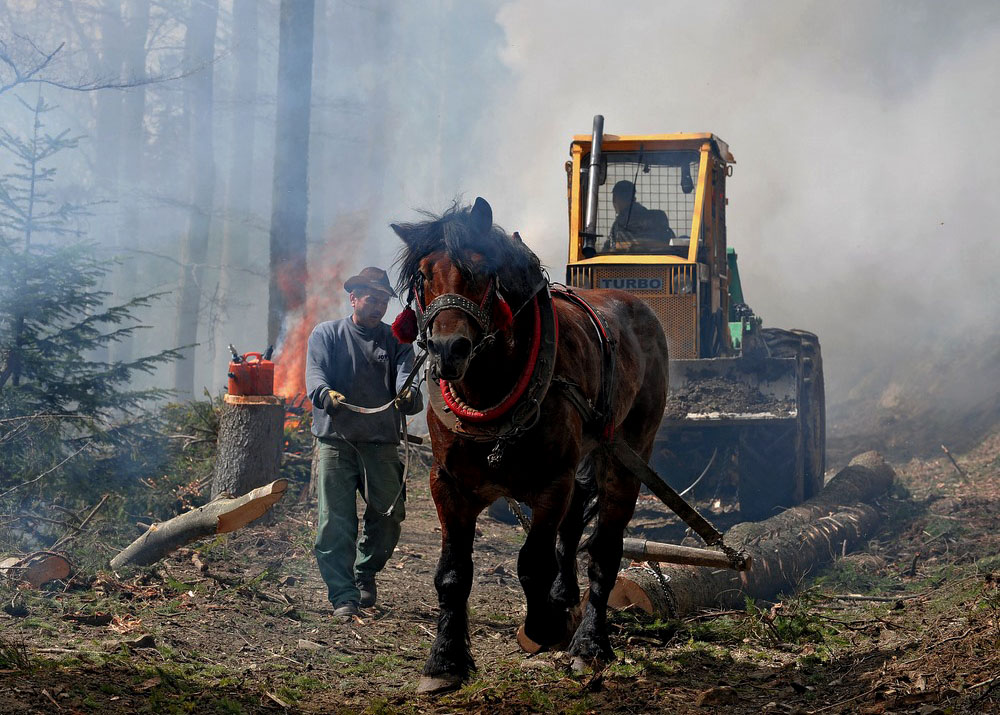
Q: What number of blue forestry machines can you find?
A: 0